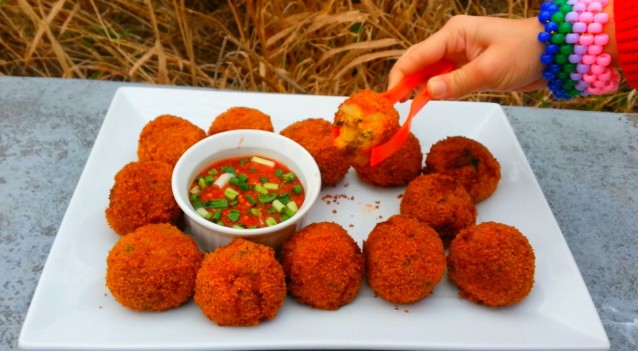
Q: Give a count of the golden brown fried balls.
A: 13